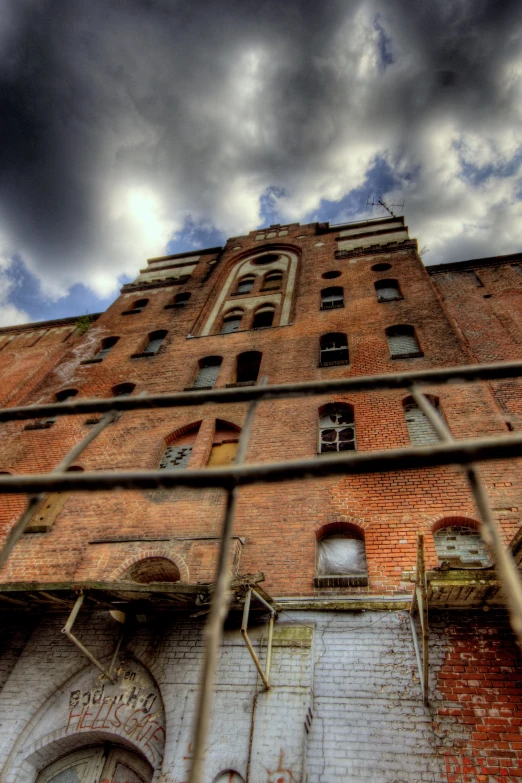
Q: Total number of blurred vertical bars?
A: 3